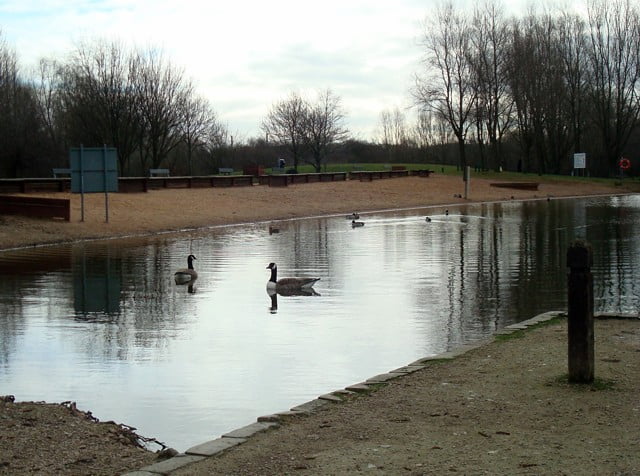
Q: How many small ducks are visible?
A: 5